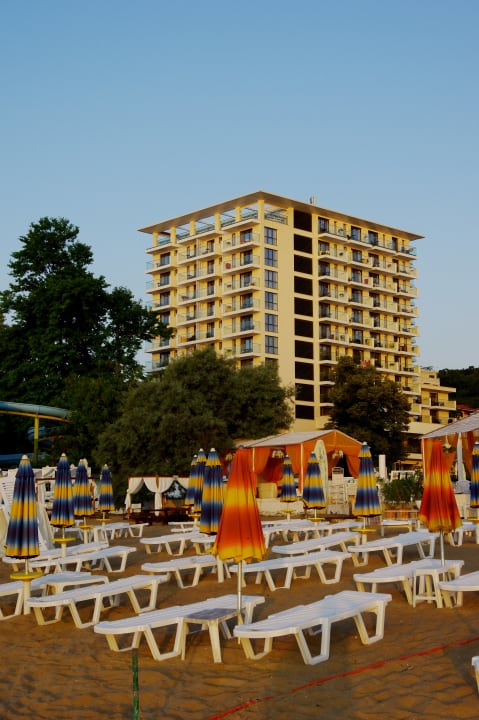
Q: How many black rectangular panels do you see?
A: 10